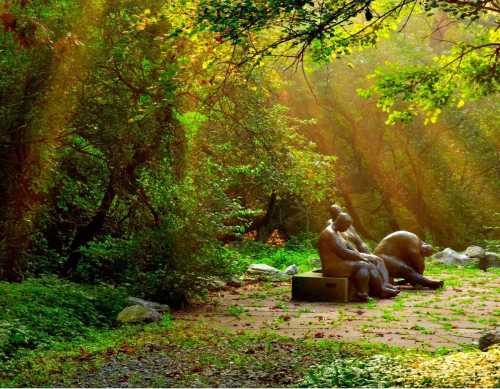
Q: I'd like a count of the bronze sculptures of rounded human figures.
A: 3